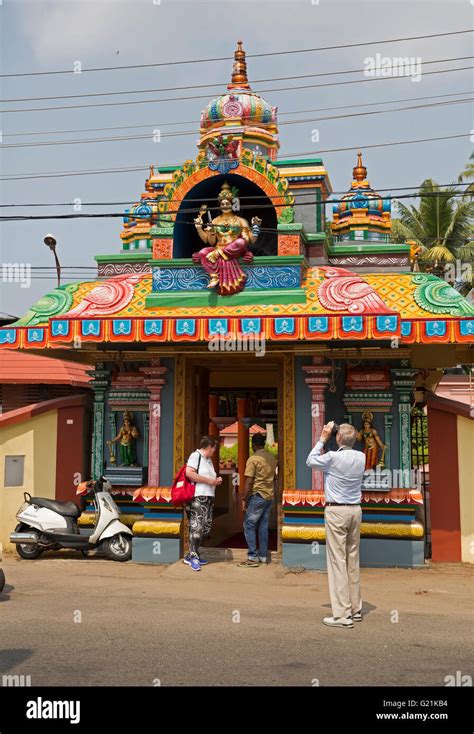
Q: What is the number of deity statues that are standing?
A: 2